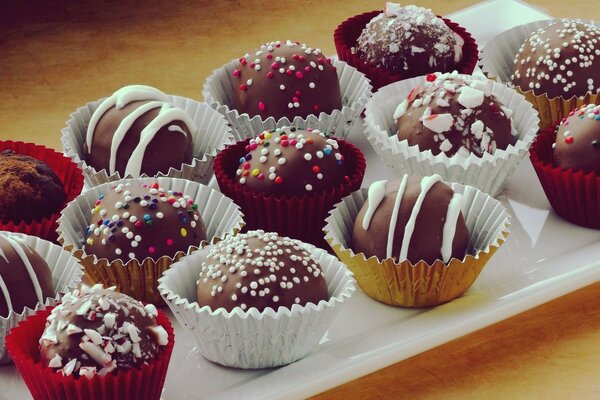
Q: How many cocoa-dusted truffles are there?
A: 1